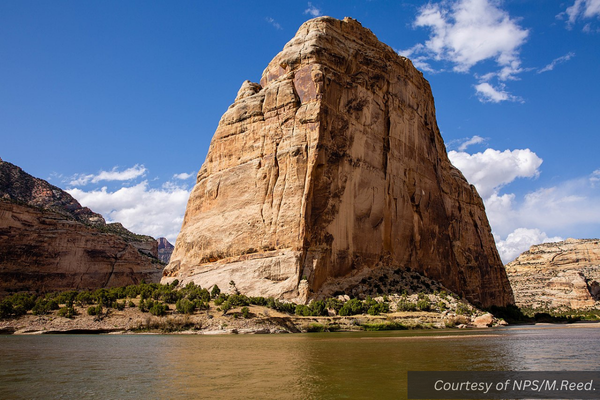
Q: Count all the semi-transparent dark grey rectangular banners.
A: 1